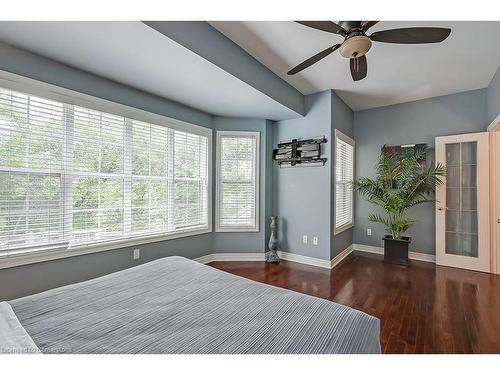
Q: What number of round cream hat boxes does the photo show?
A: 0